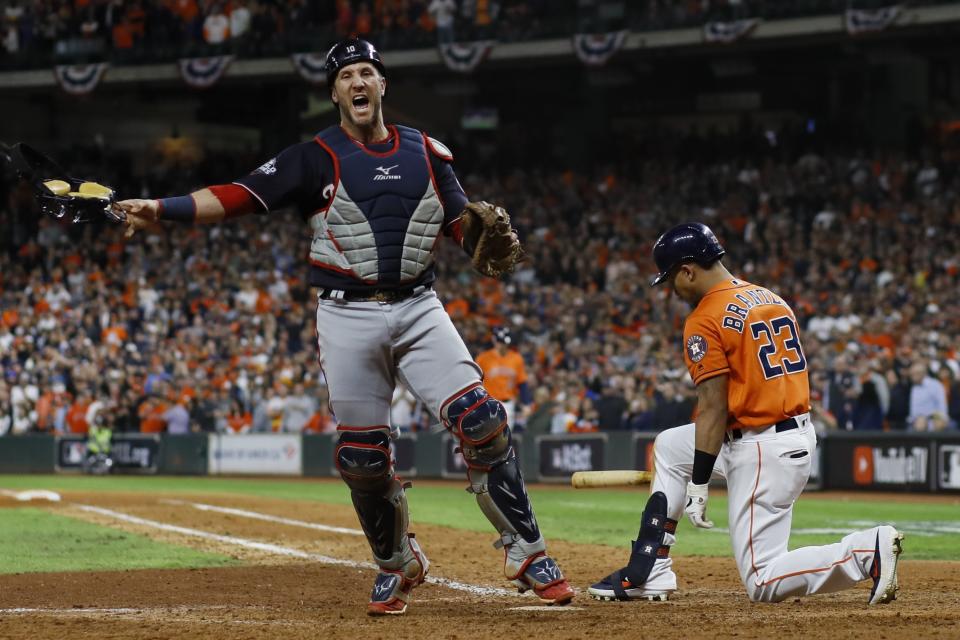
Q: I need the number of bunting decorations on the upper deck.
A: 7